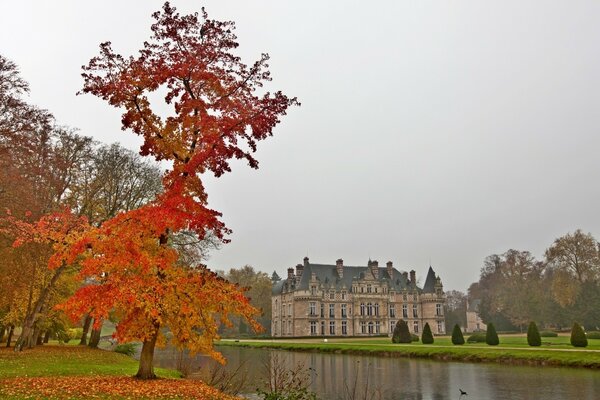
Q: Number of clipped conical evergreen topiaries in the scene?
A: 6